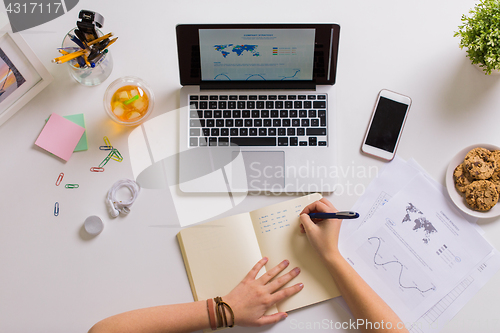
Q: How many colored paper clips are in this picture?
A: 10